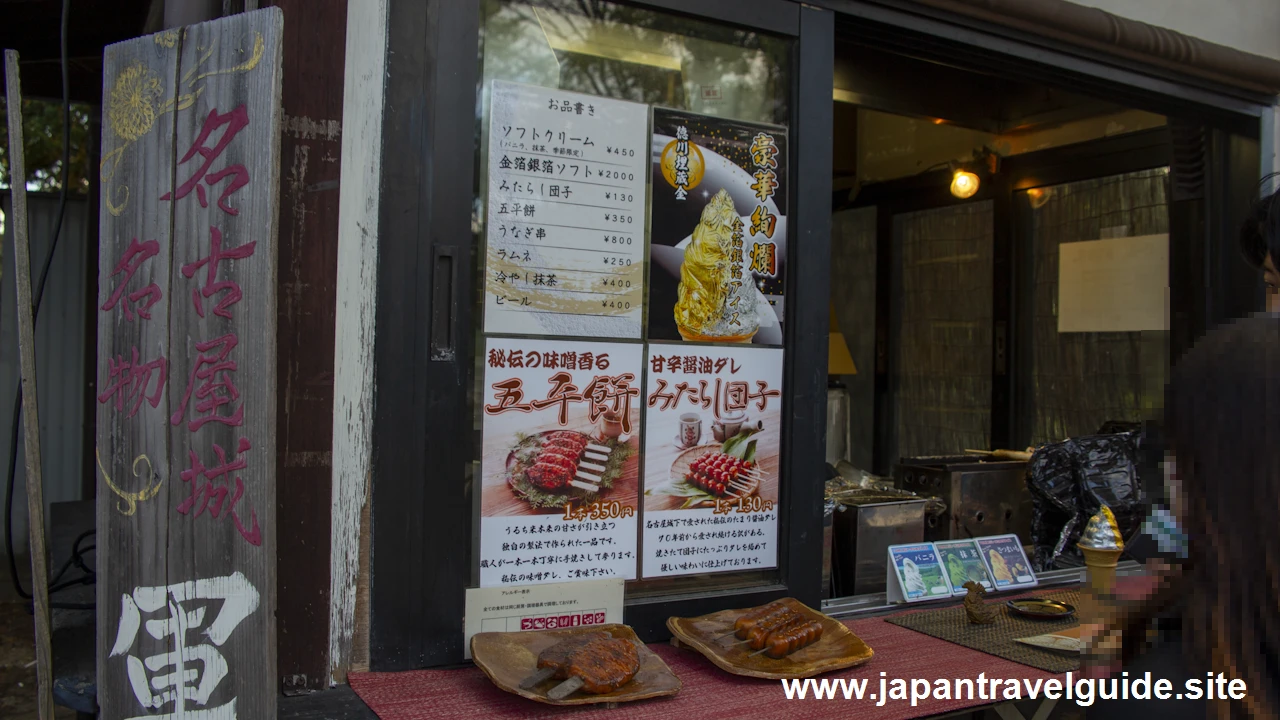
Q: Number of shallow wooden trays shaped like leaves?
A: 2